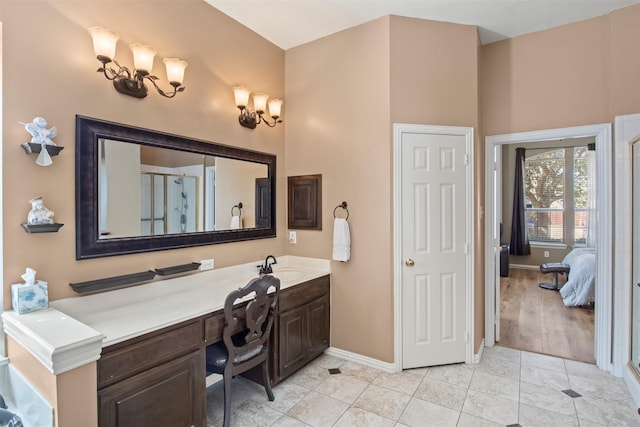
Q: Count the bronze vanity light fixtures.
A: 2